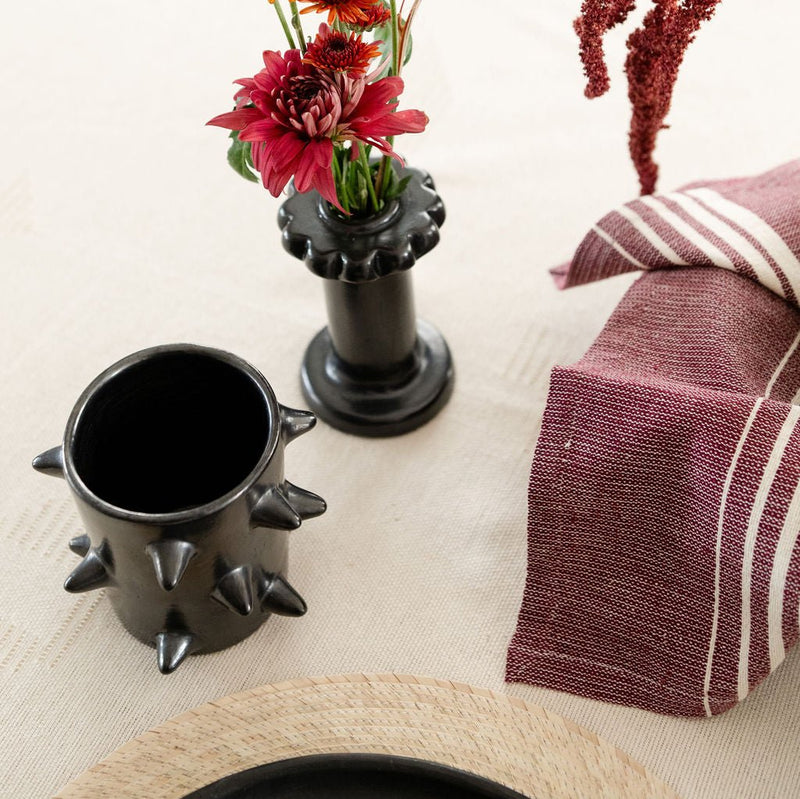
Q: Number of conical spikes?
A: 10